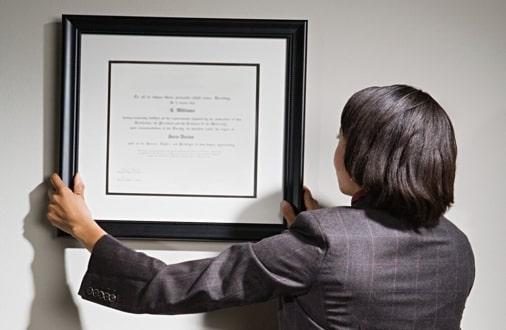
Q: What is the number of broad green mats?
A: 0